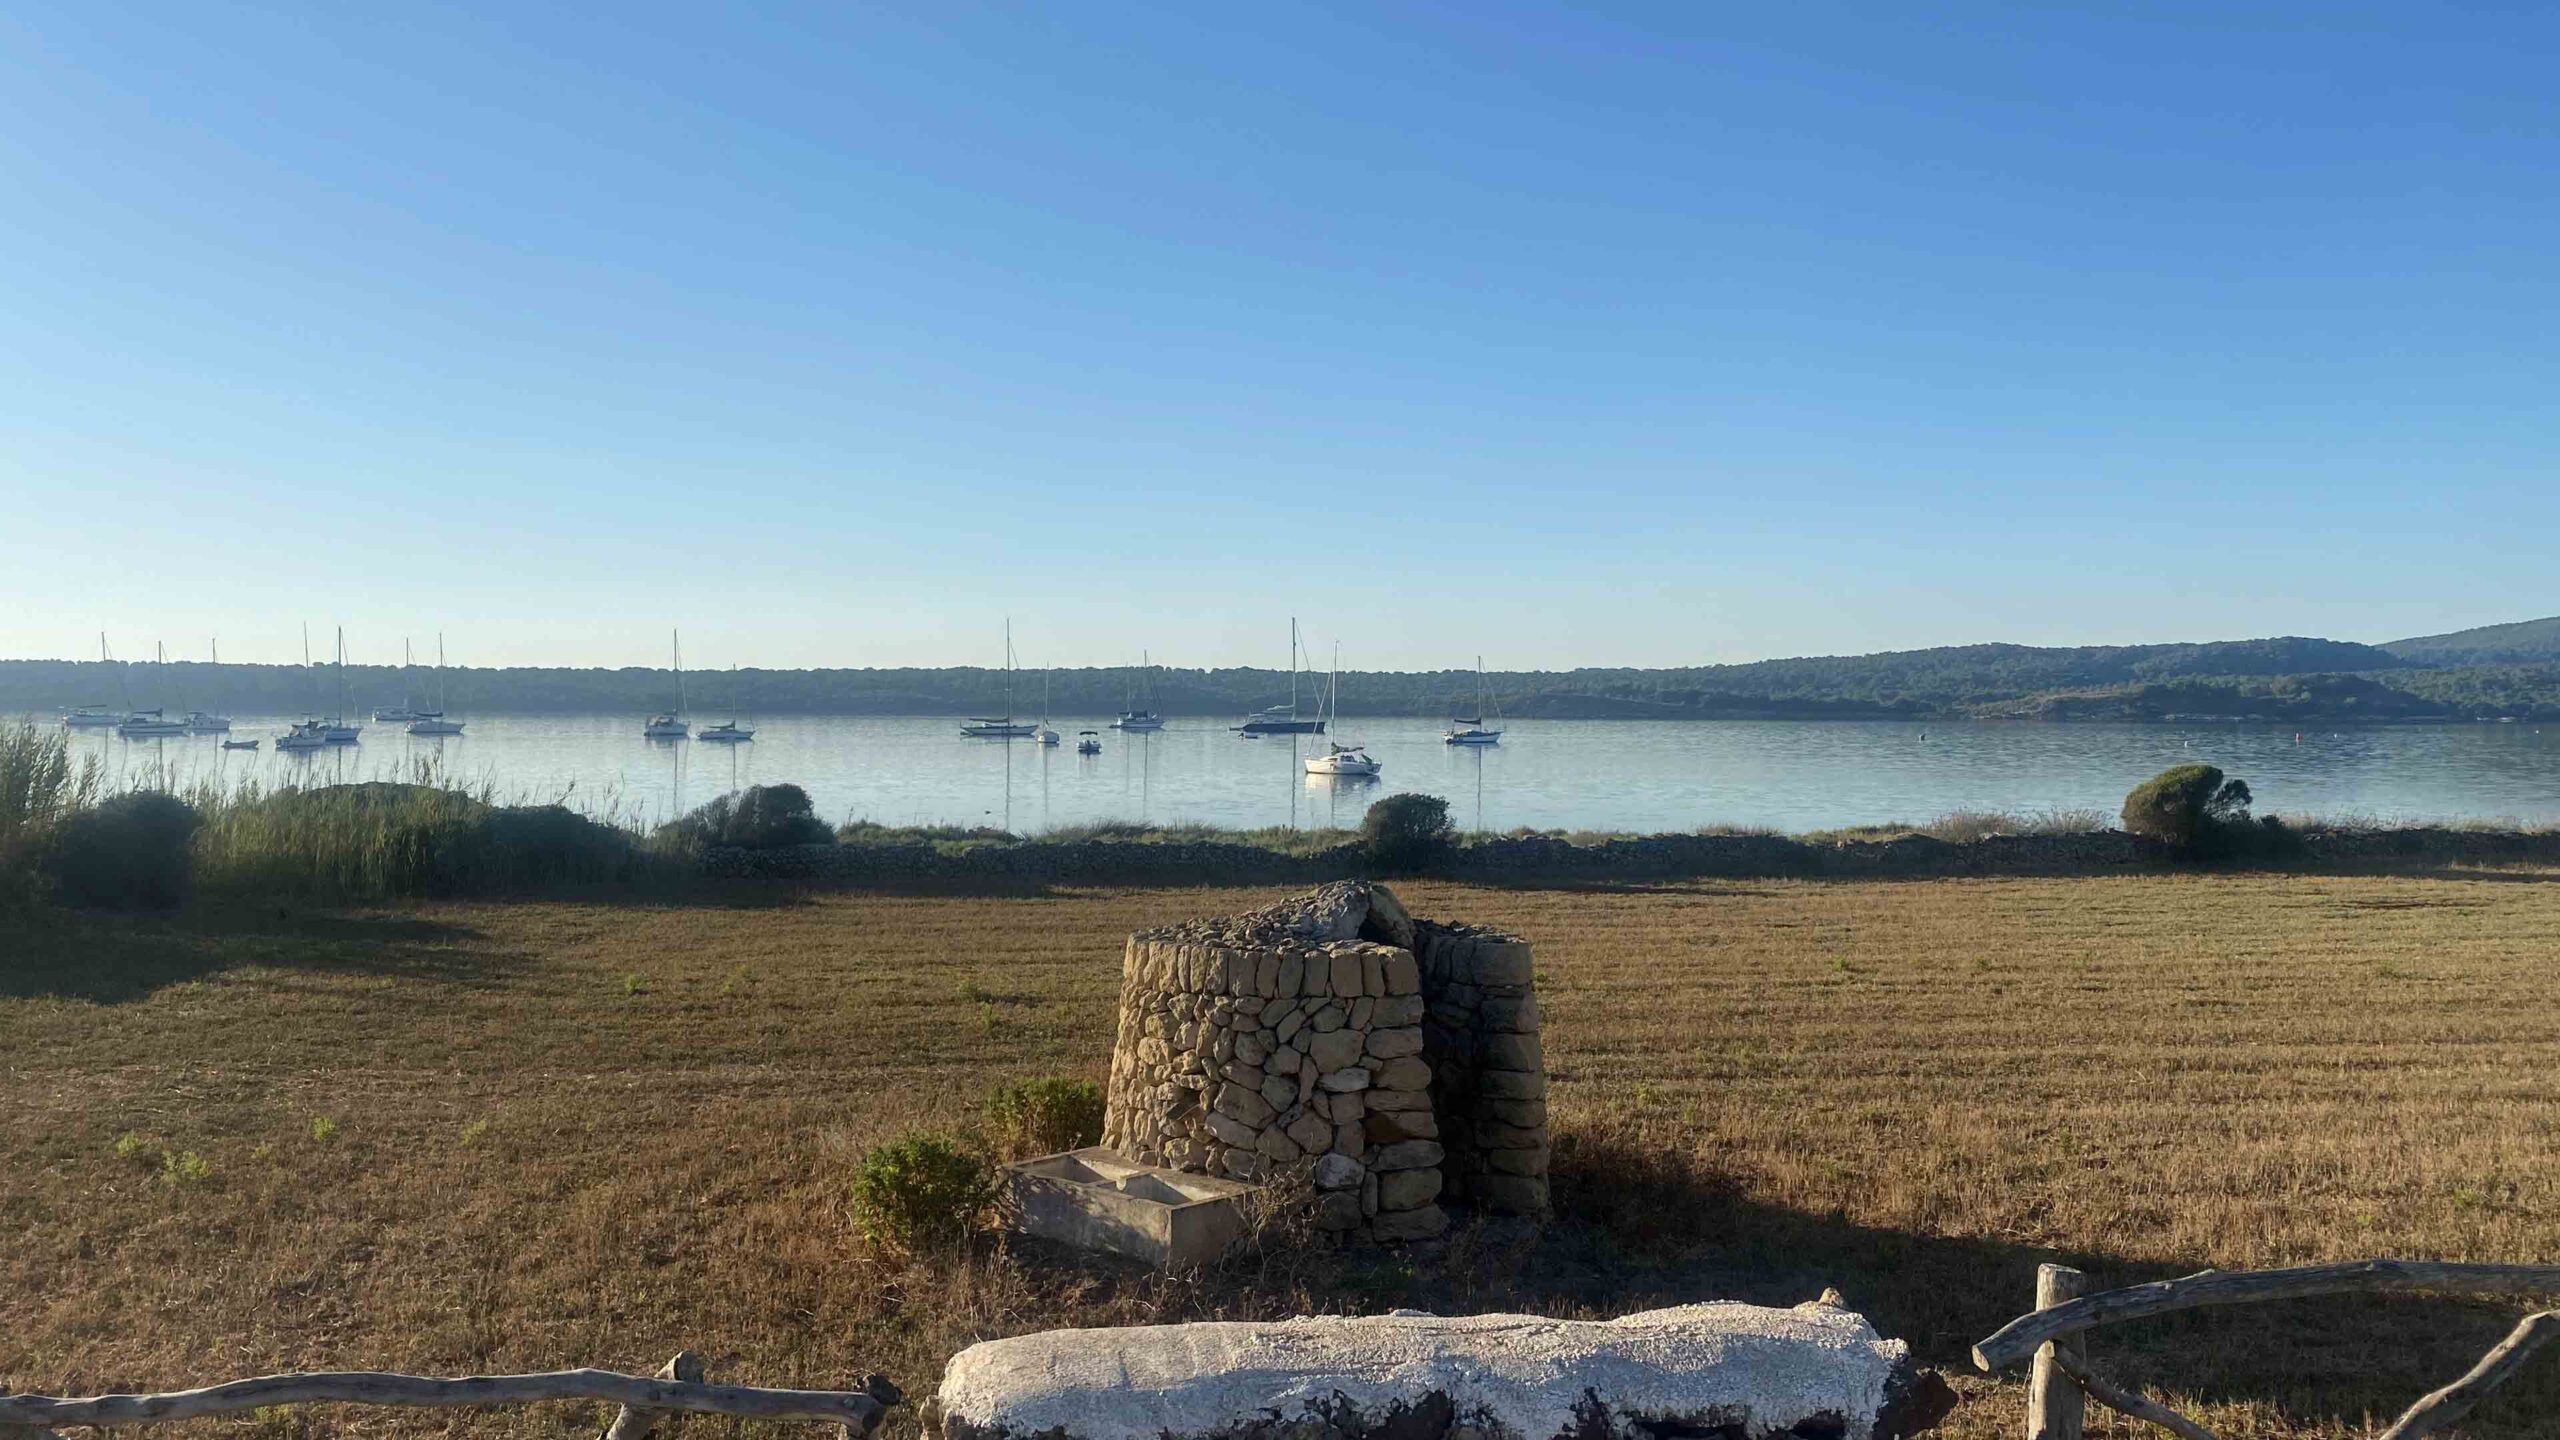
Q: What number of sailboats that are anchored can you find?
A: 15